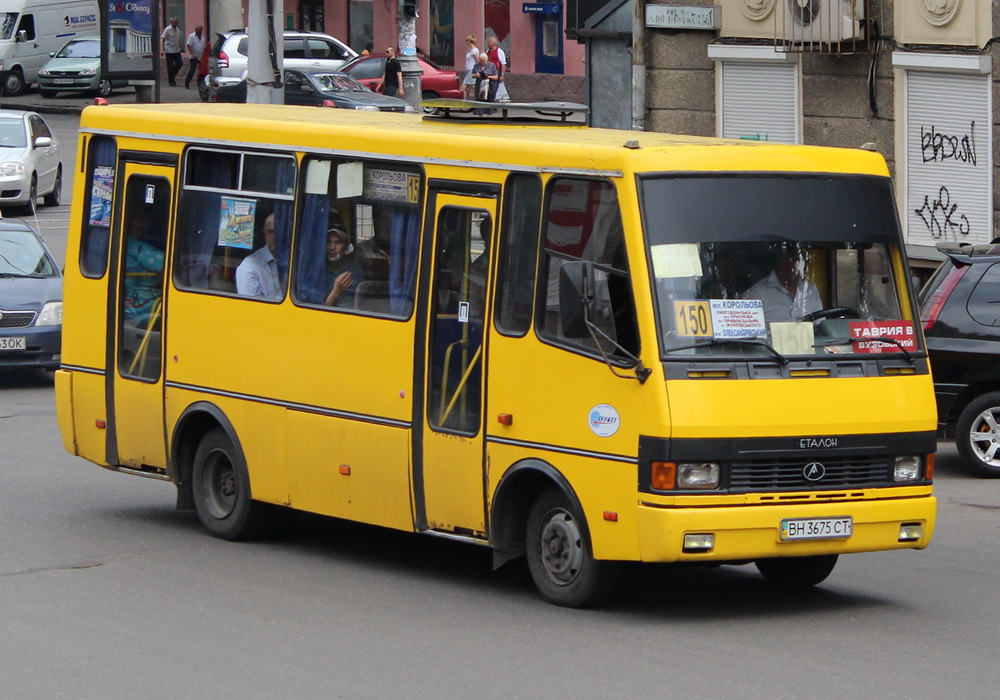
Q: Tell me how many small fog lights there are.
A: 2